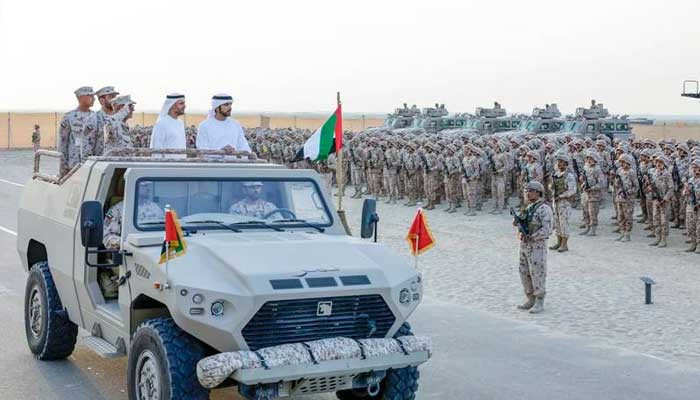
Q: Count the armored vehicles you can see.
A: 6